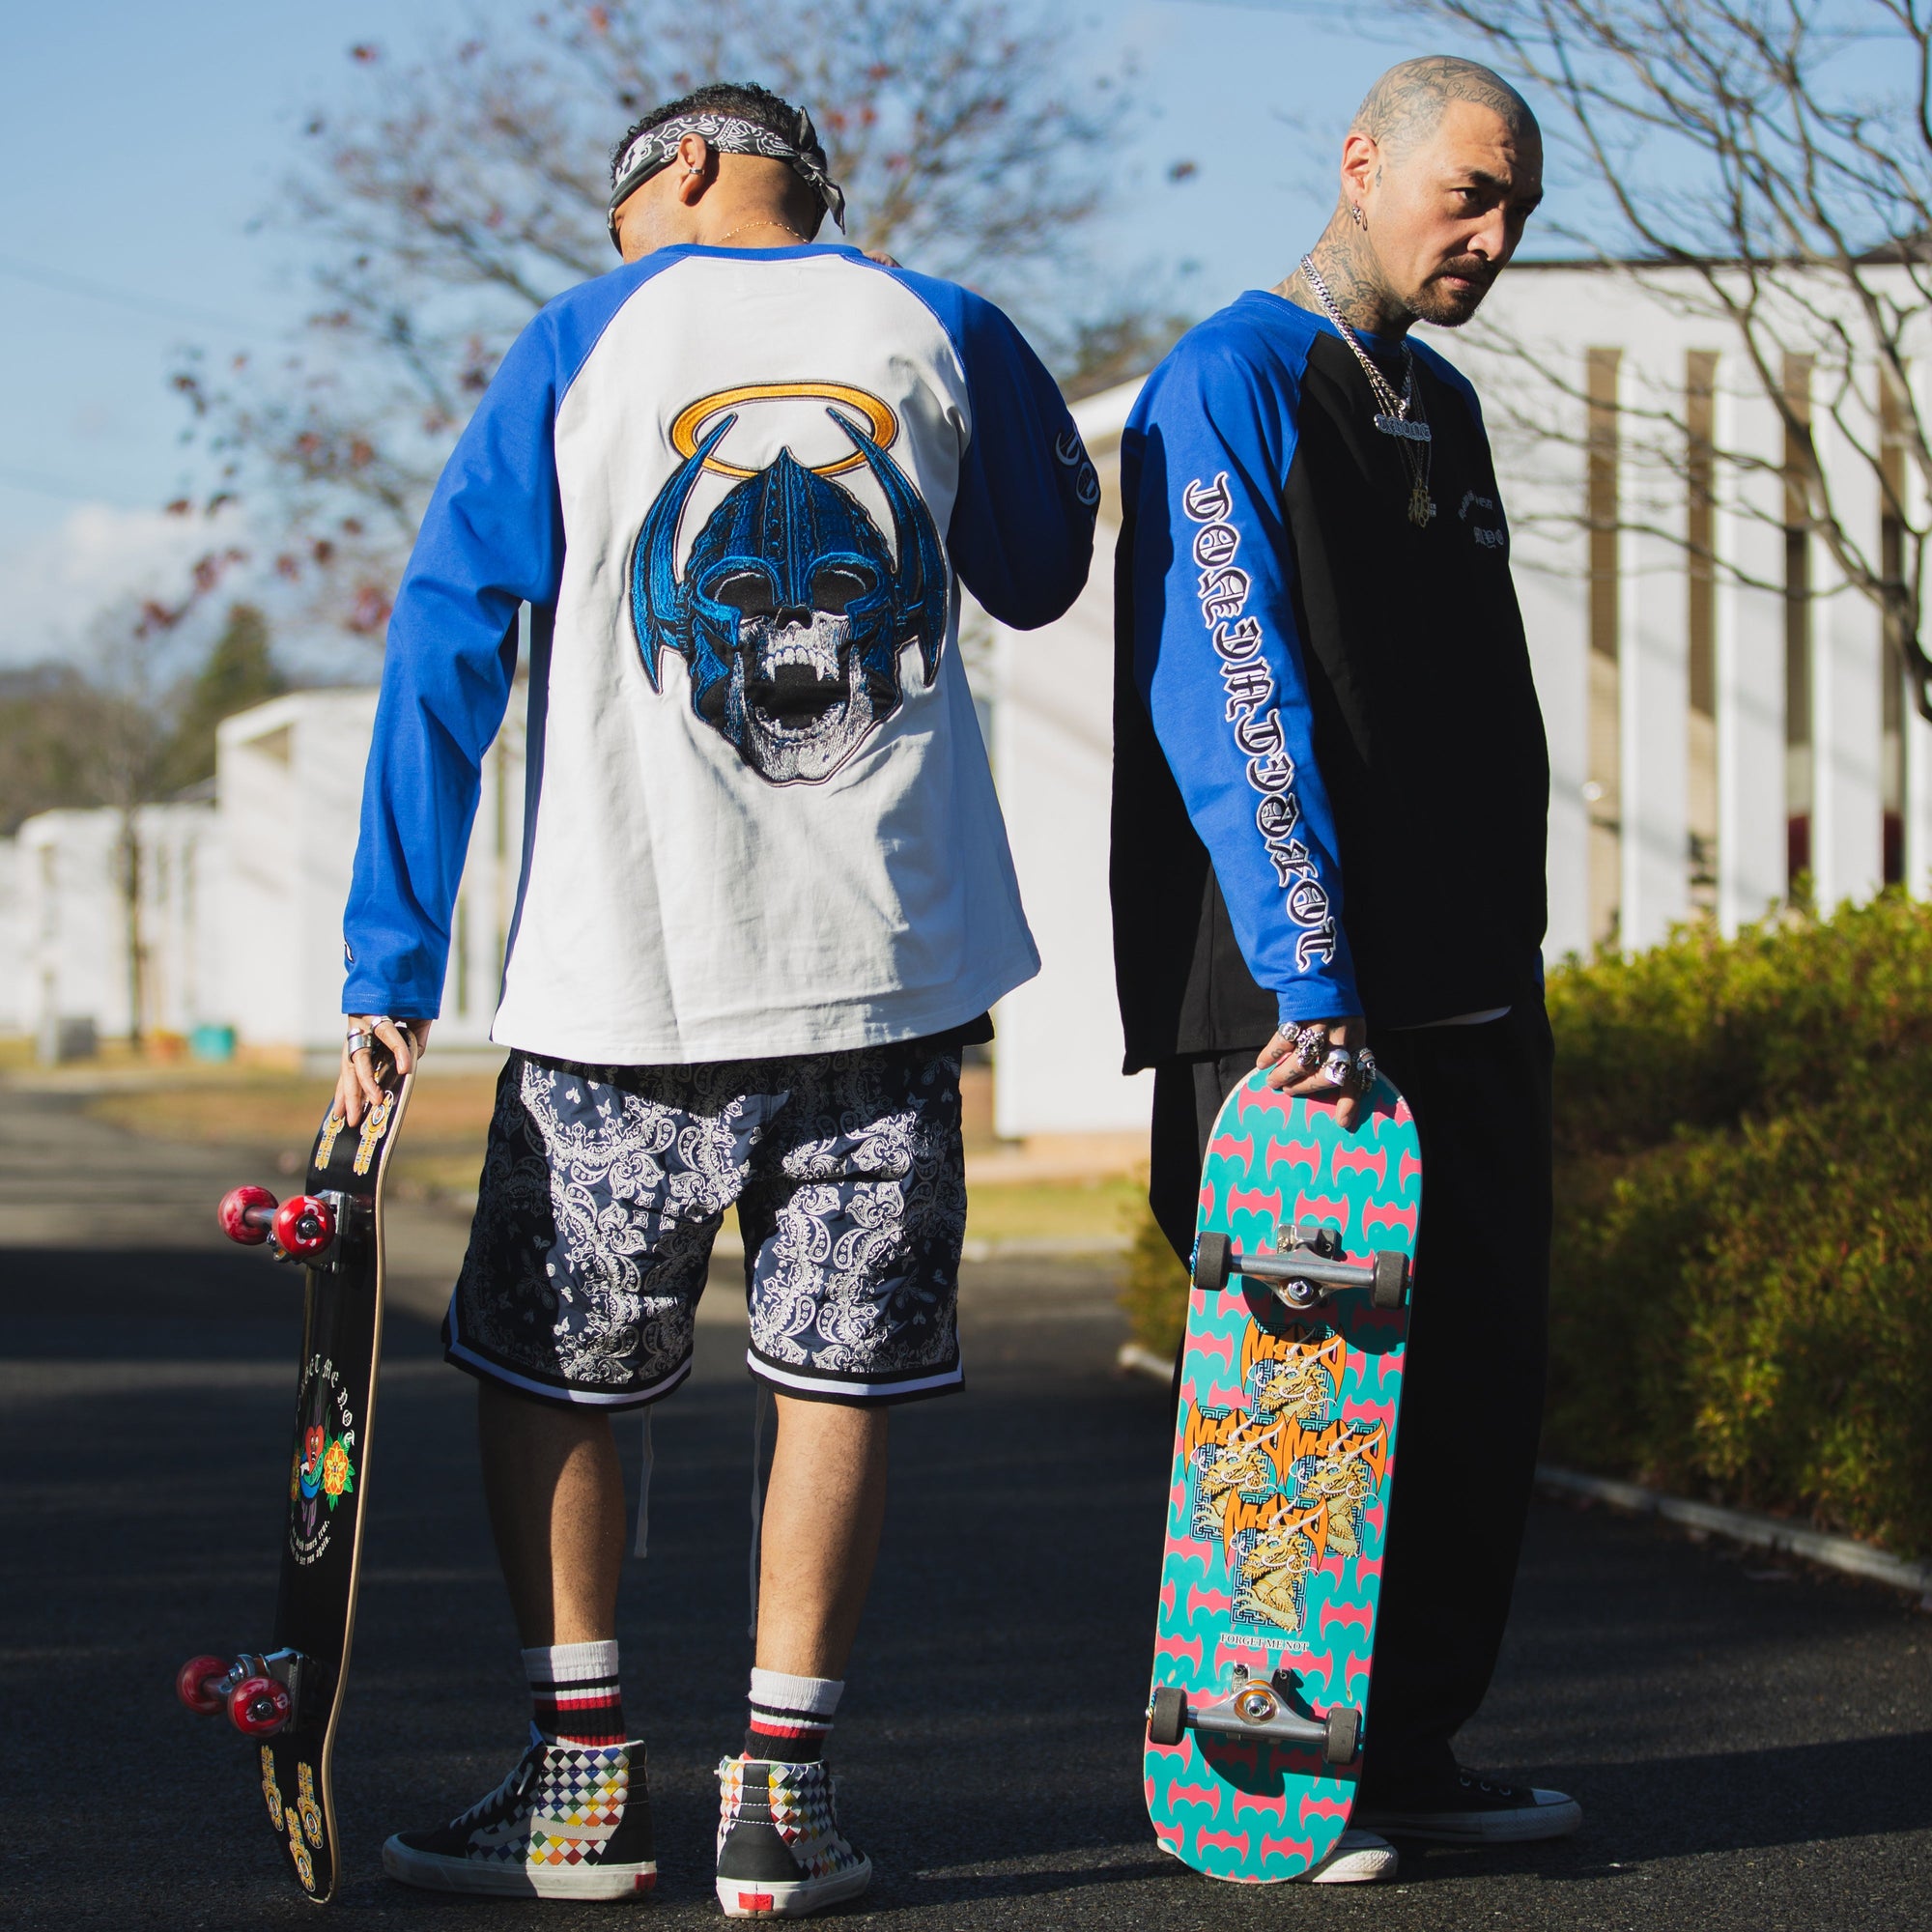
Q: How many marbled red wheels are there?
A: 4